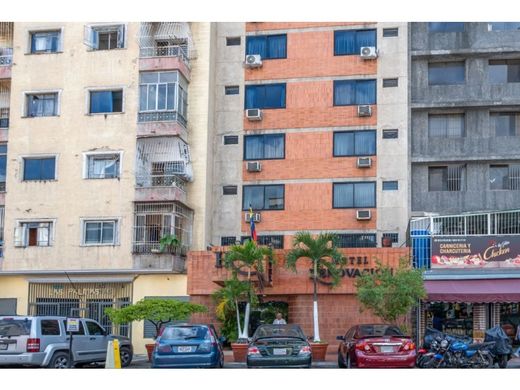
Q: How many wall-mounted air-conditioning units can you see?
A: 8